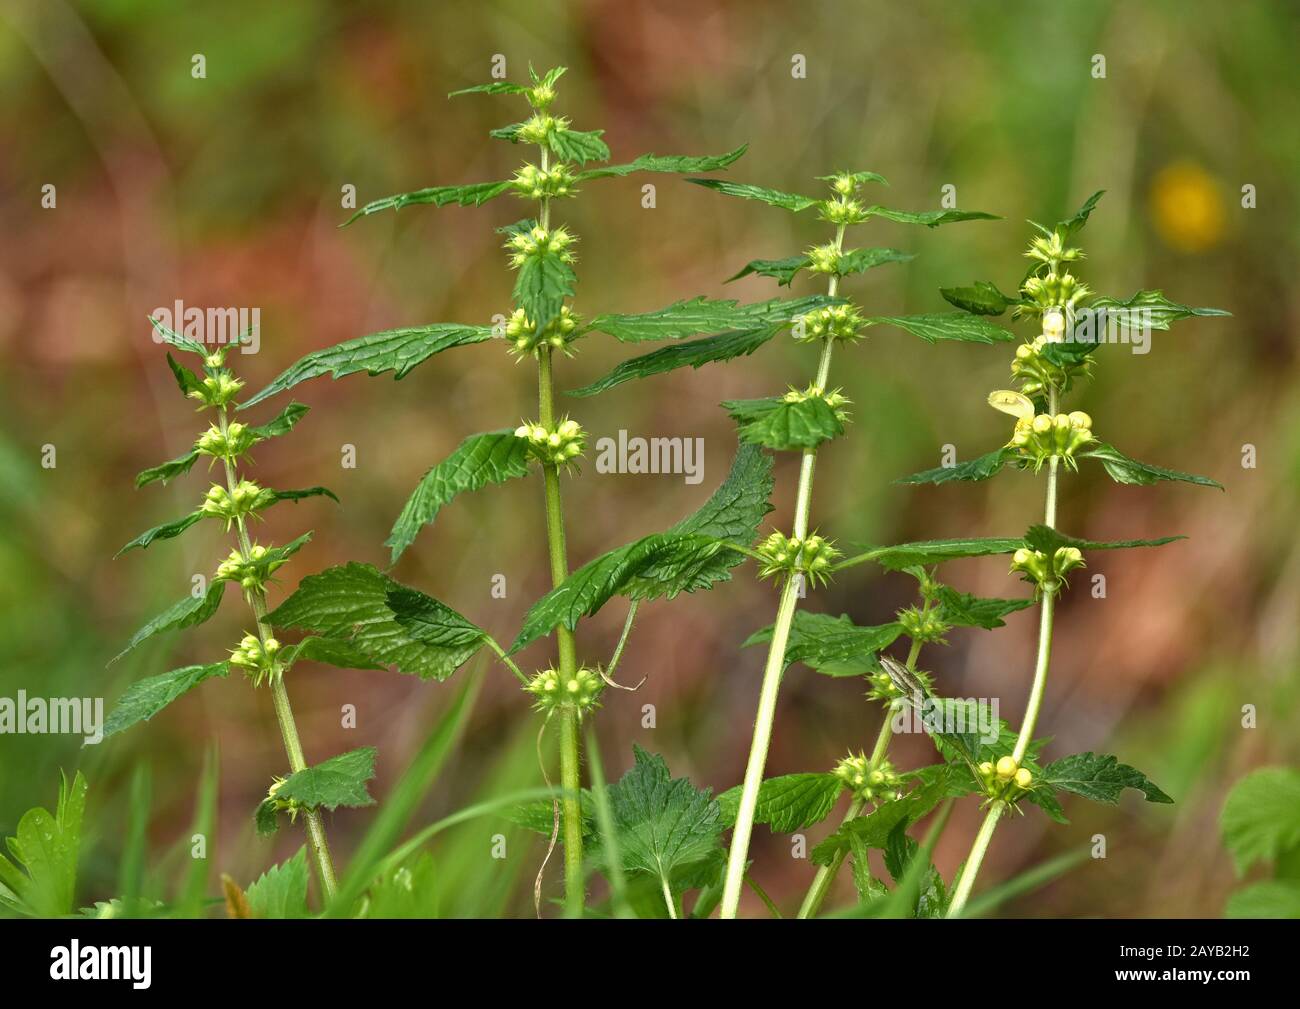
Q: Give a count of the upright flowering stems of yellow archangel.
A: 5